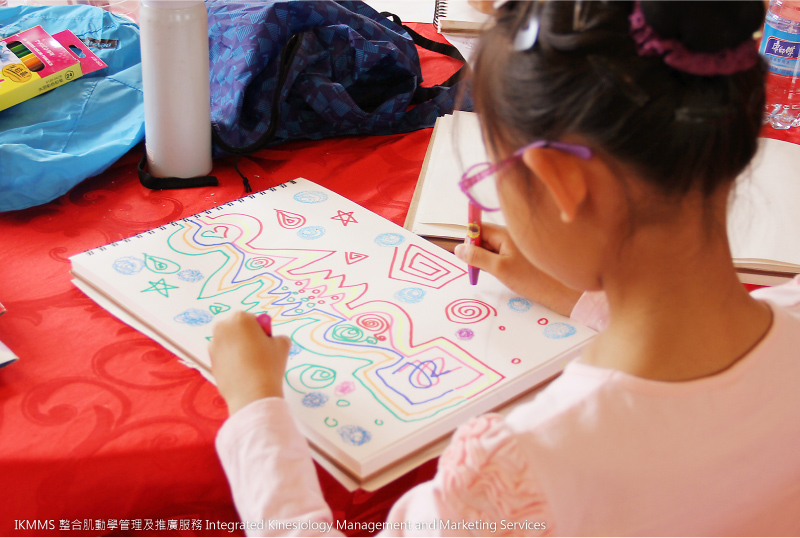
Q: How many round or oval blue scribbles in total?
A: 12